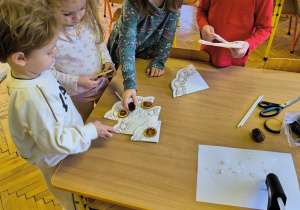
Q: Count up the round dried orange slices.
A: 3